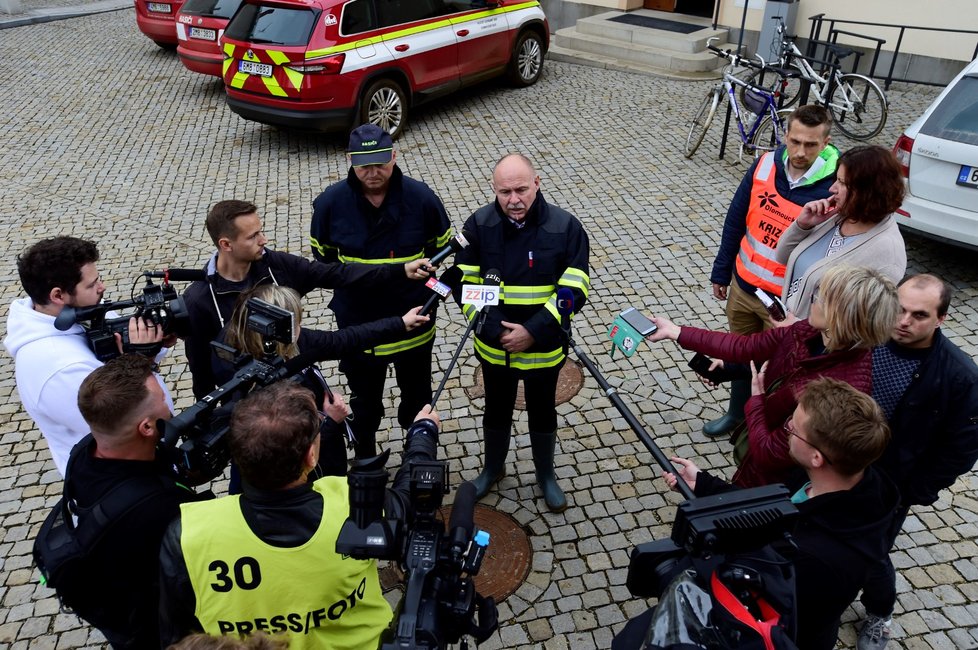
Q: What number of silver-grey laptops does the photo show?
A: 0